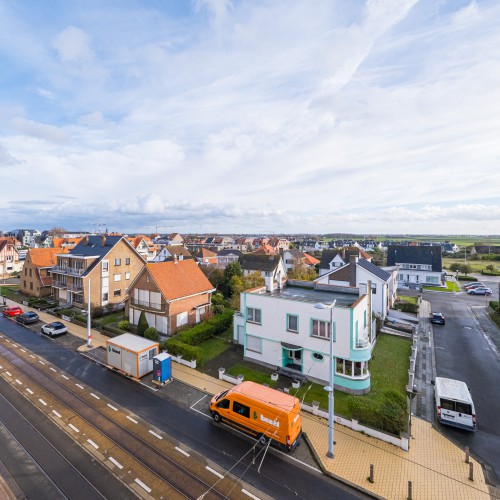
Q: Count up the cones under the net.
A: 0